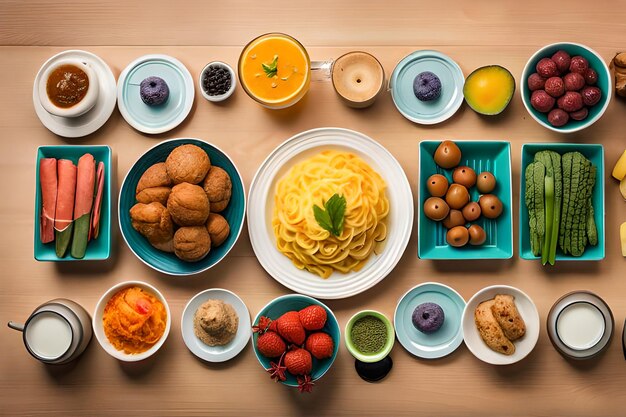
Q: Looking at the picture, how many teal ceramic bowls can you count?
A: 3